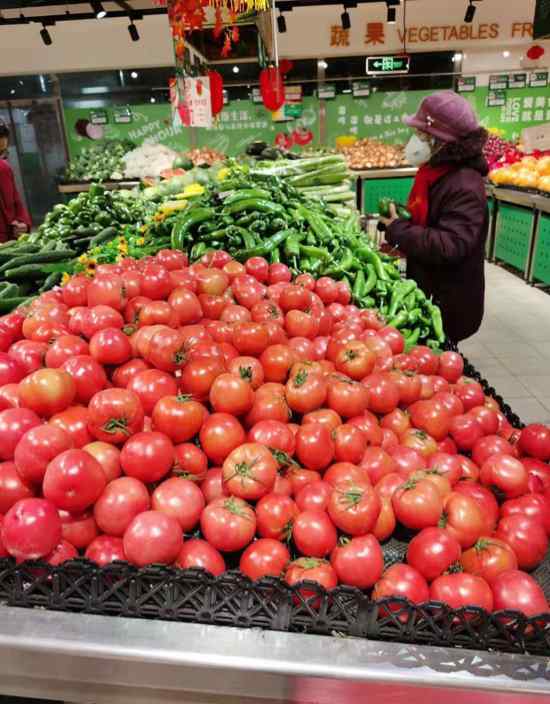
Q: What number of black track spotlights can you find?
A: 7